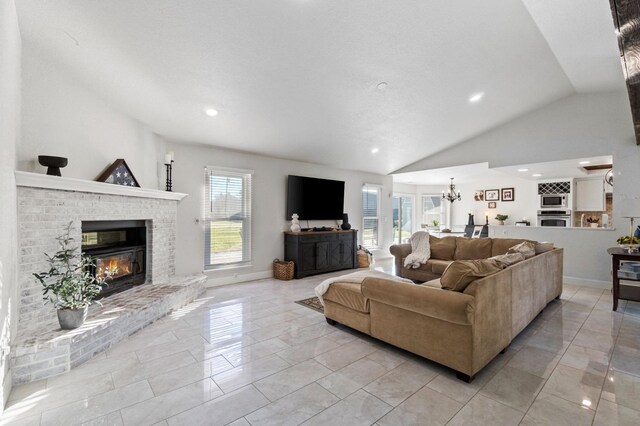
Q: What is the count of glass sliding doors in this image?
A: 1